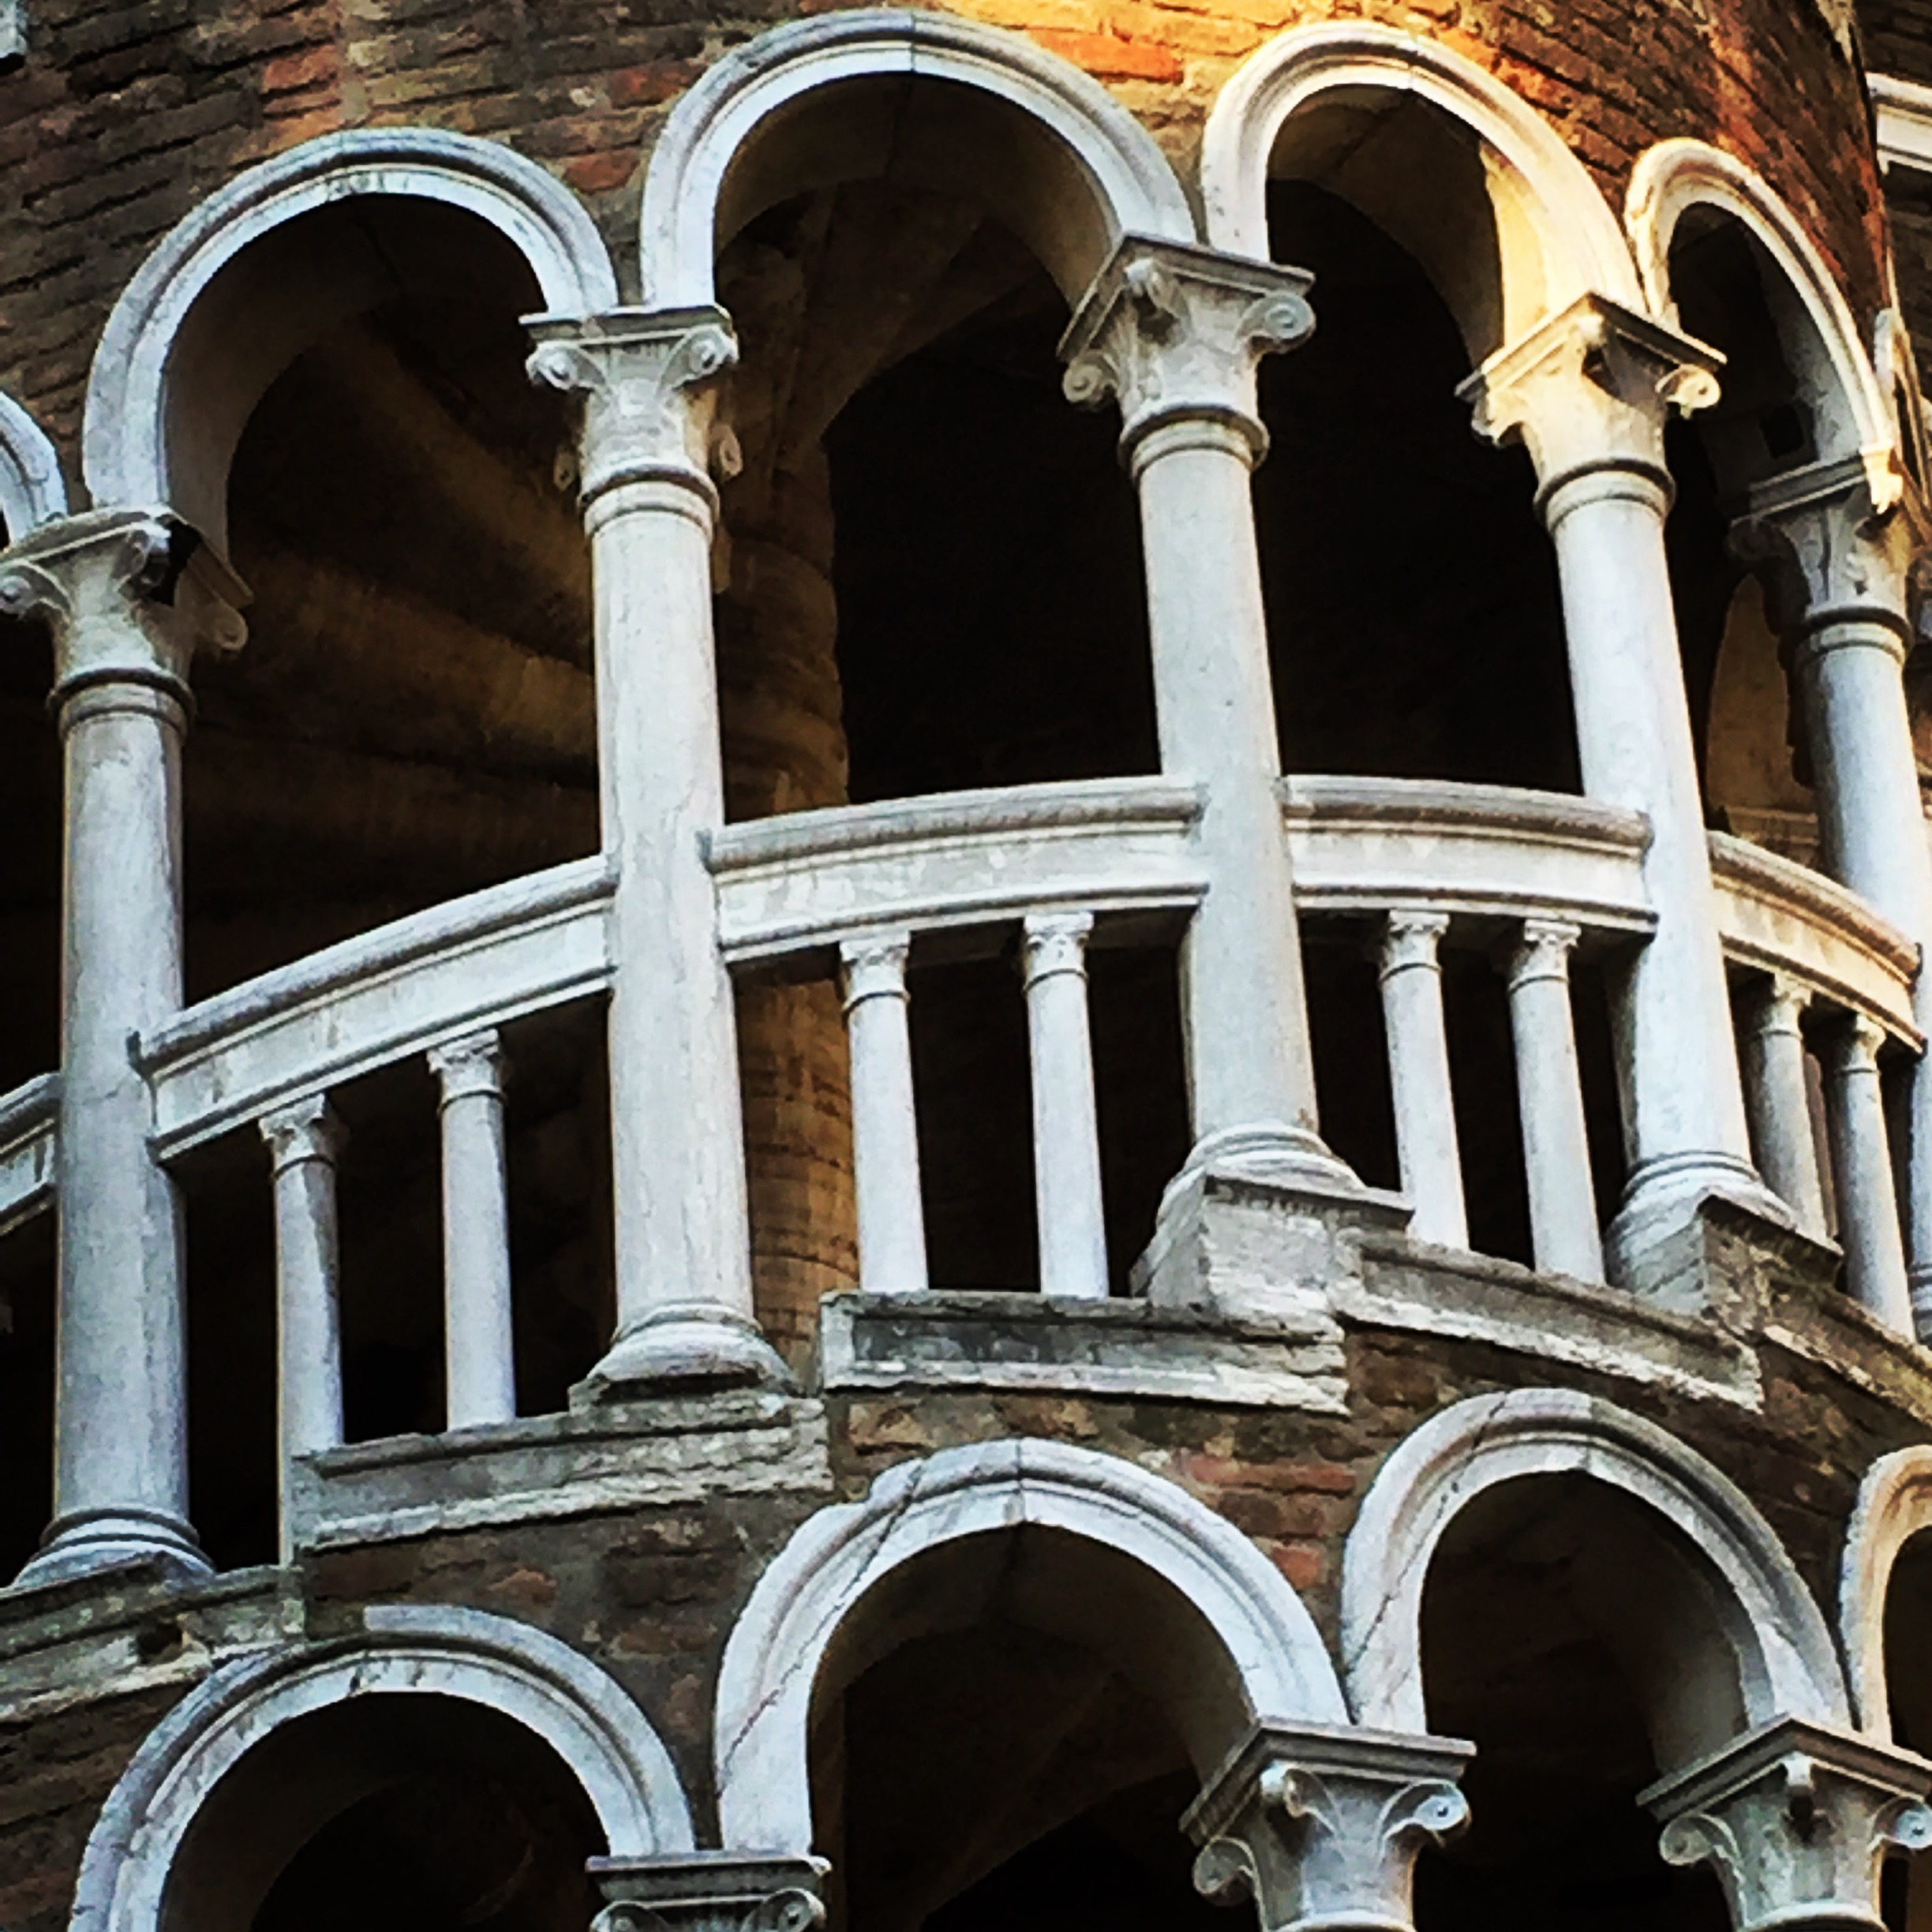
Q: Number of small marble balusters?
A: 8